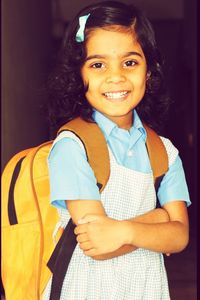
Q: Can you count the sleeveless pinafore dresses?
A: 1